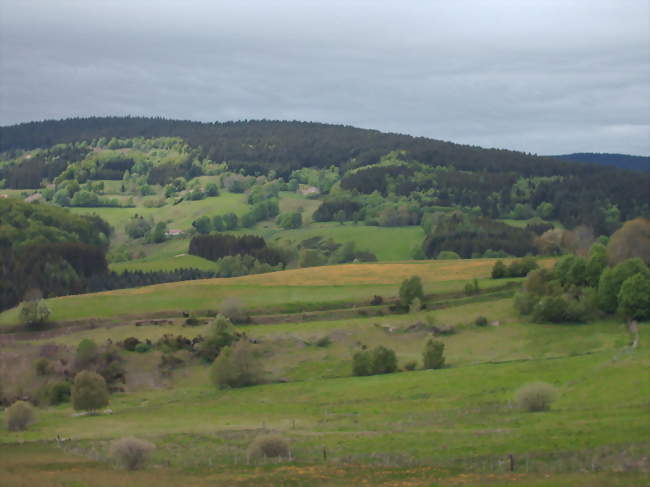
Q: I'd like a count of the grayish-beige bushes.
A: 4